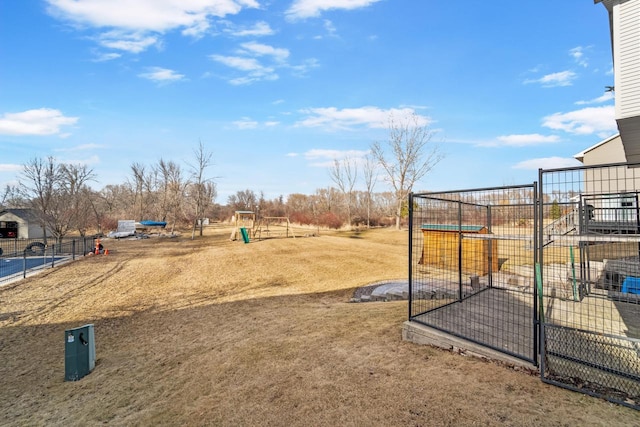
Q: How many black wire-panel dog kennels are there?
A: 1